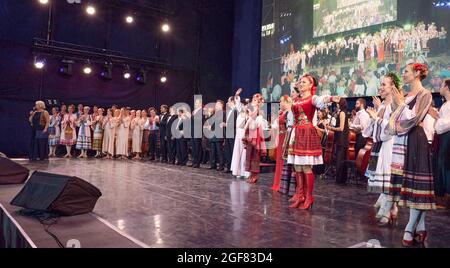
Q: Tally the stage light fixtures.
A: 11